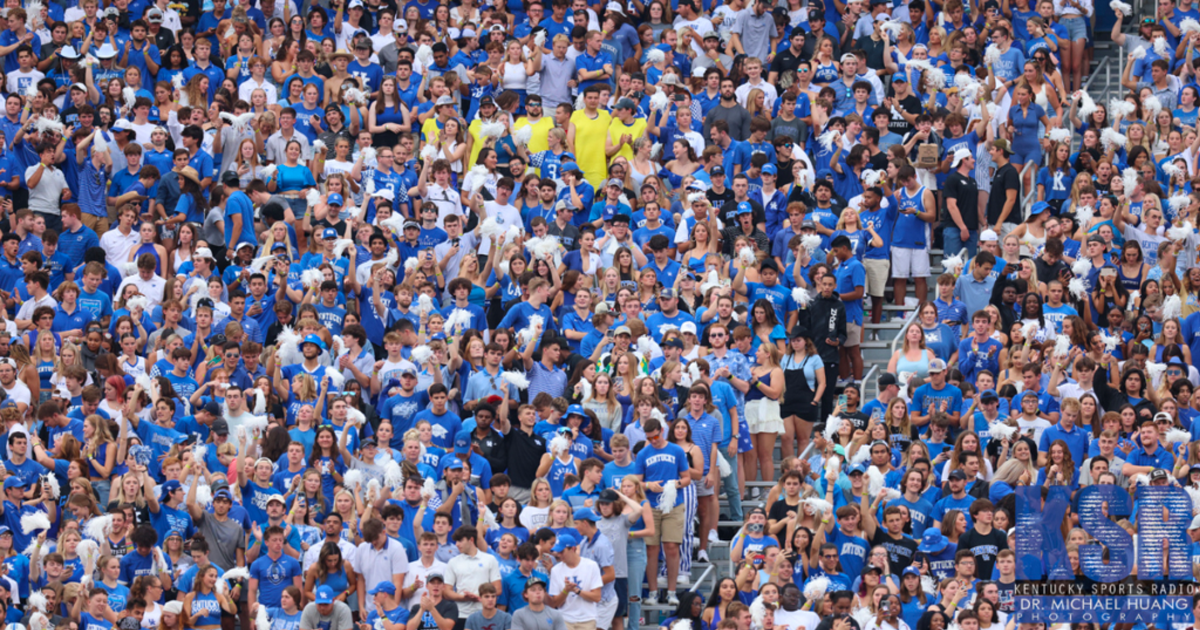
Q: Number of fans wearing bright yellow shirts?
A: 5